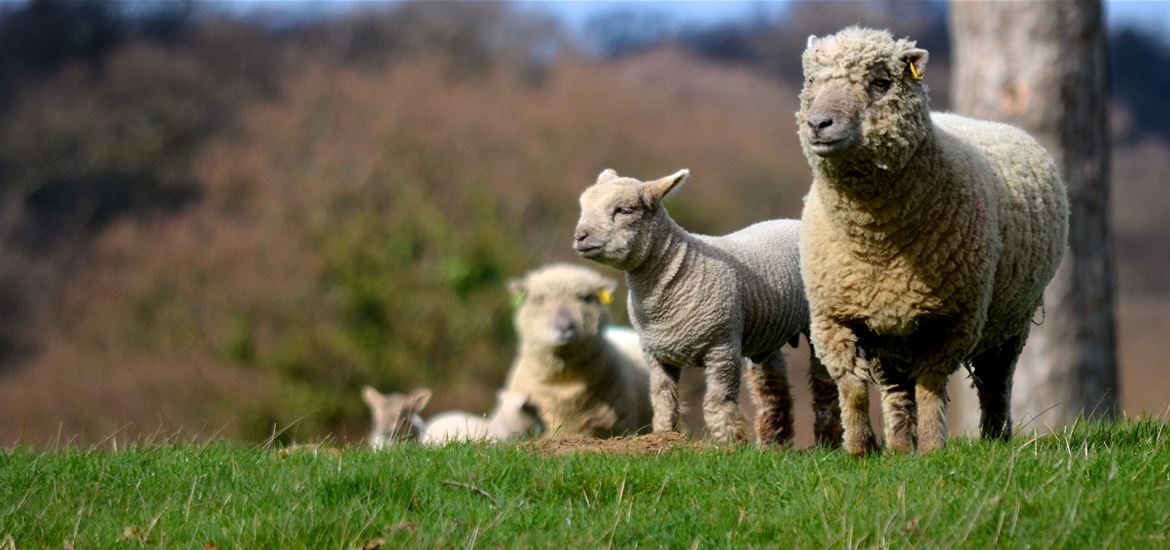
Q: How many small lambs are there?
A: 3